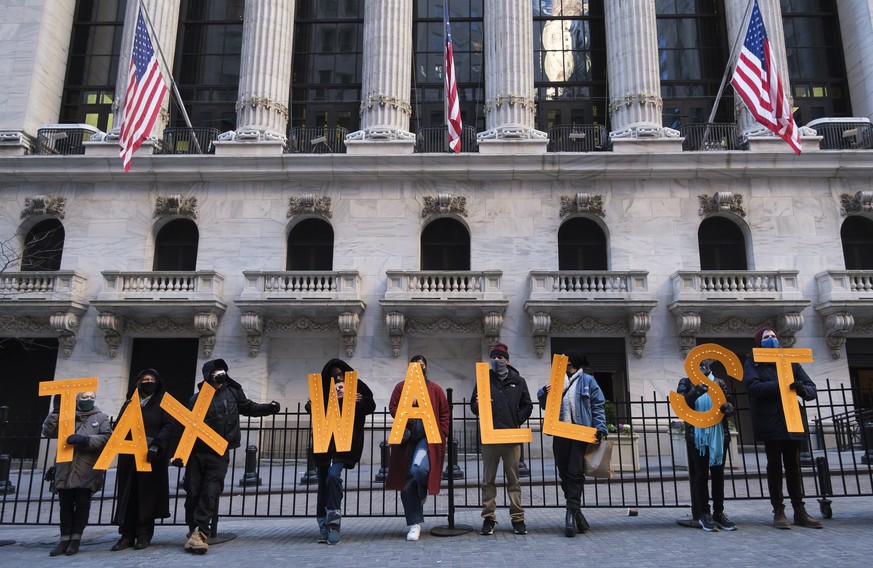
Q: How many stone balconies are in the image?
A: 7